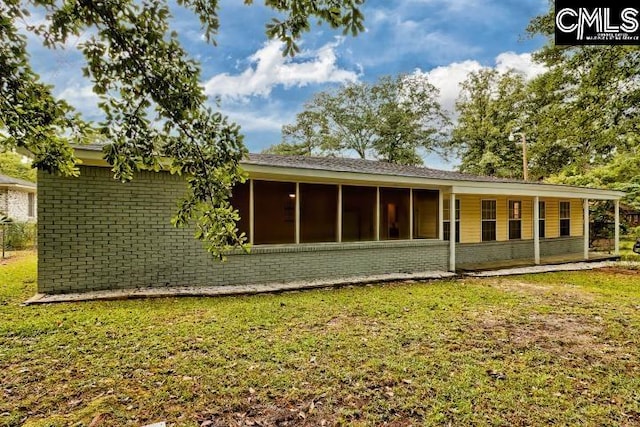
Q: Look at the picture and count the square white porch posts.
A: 4